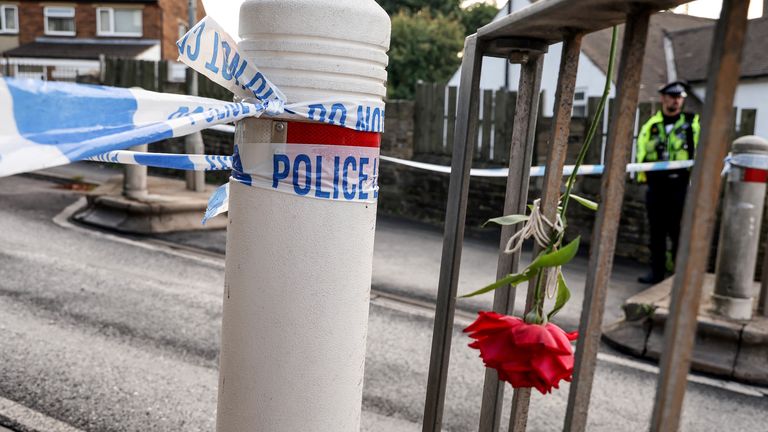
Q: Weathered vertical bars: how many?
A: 5